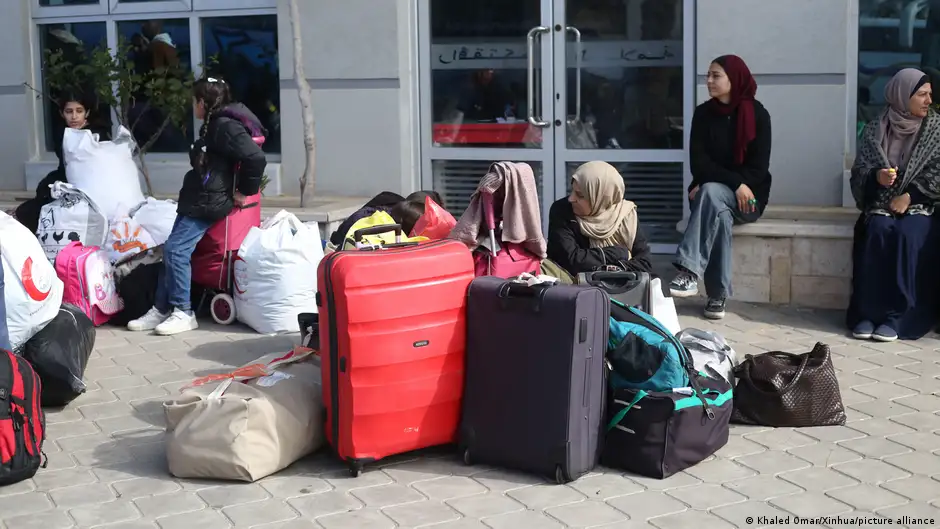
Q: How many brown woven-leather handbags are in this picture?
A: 1